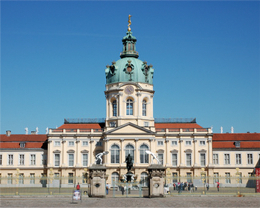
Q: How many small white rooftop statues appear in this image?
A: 6